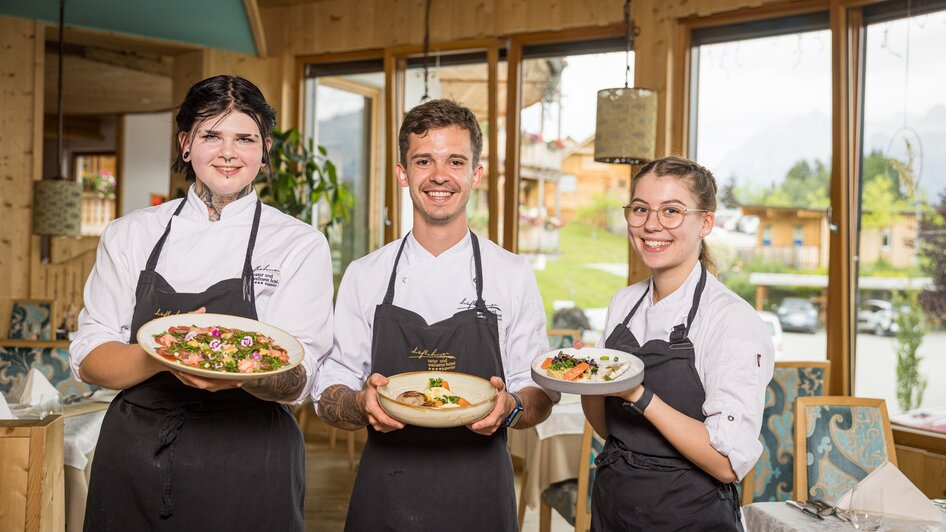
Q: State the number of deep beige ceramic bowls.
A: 1